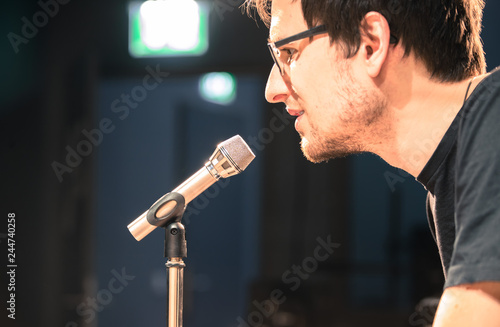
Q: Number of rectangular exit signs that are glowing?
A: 2